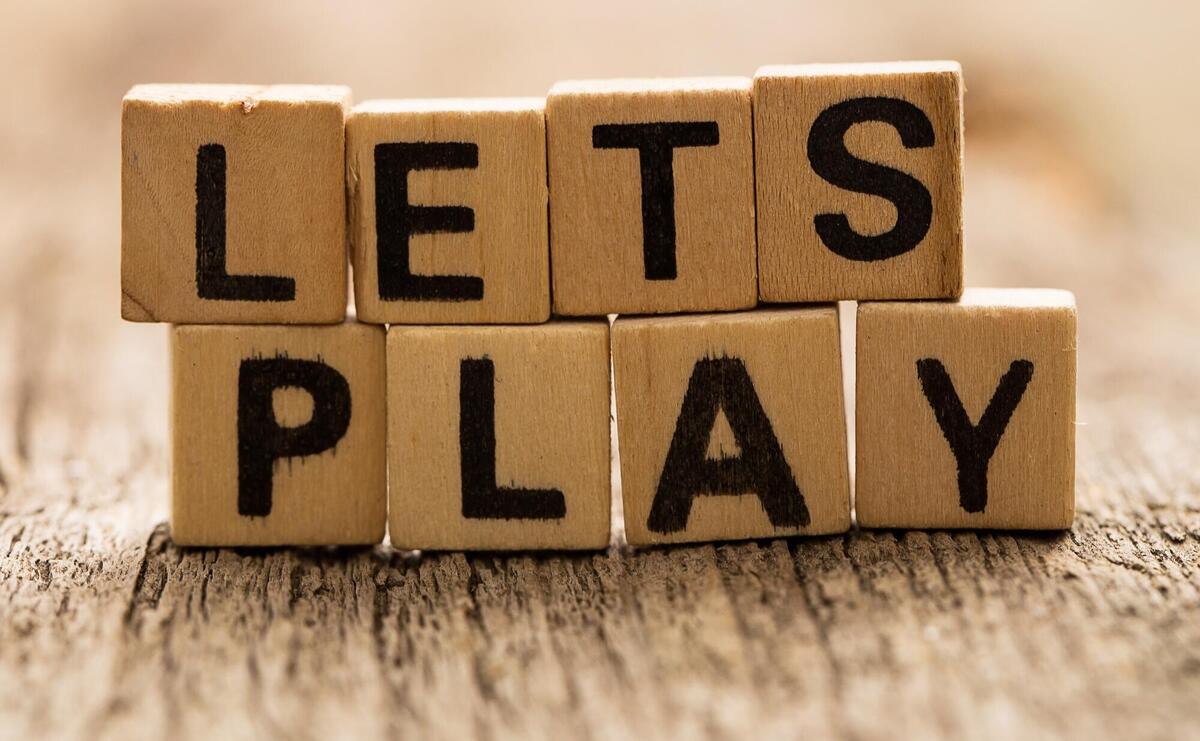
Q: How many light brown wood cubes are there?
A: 8